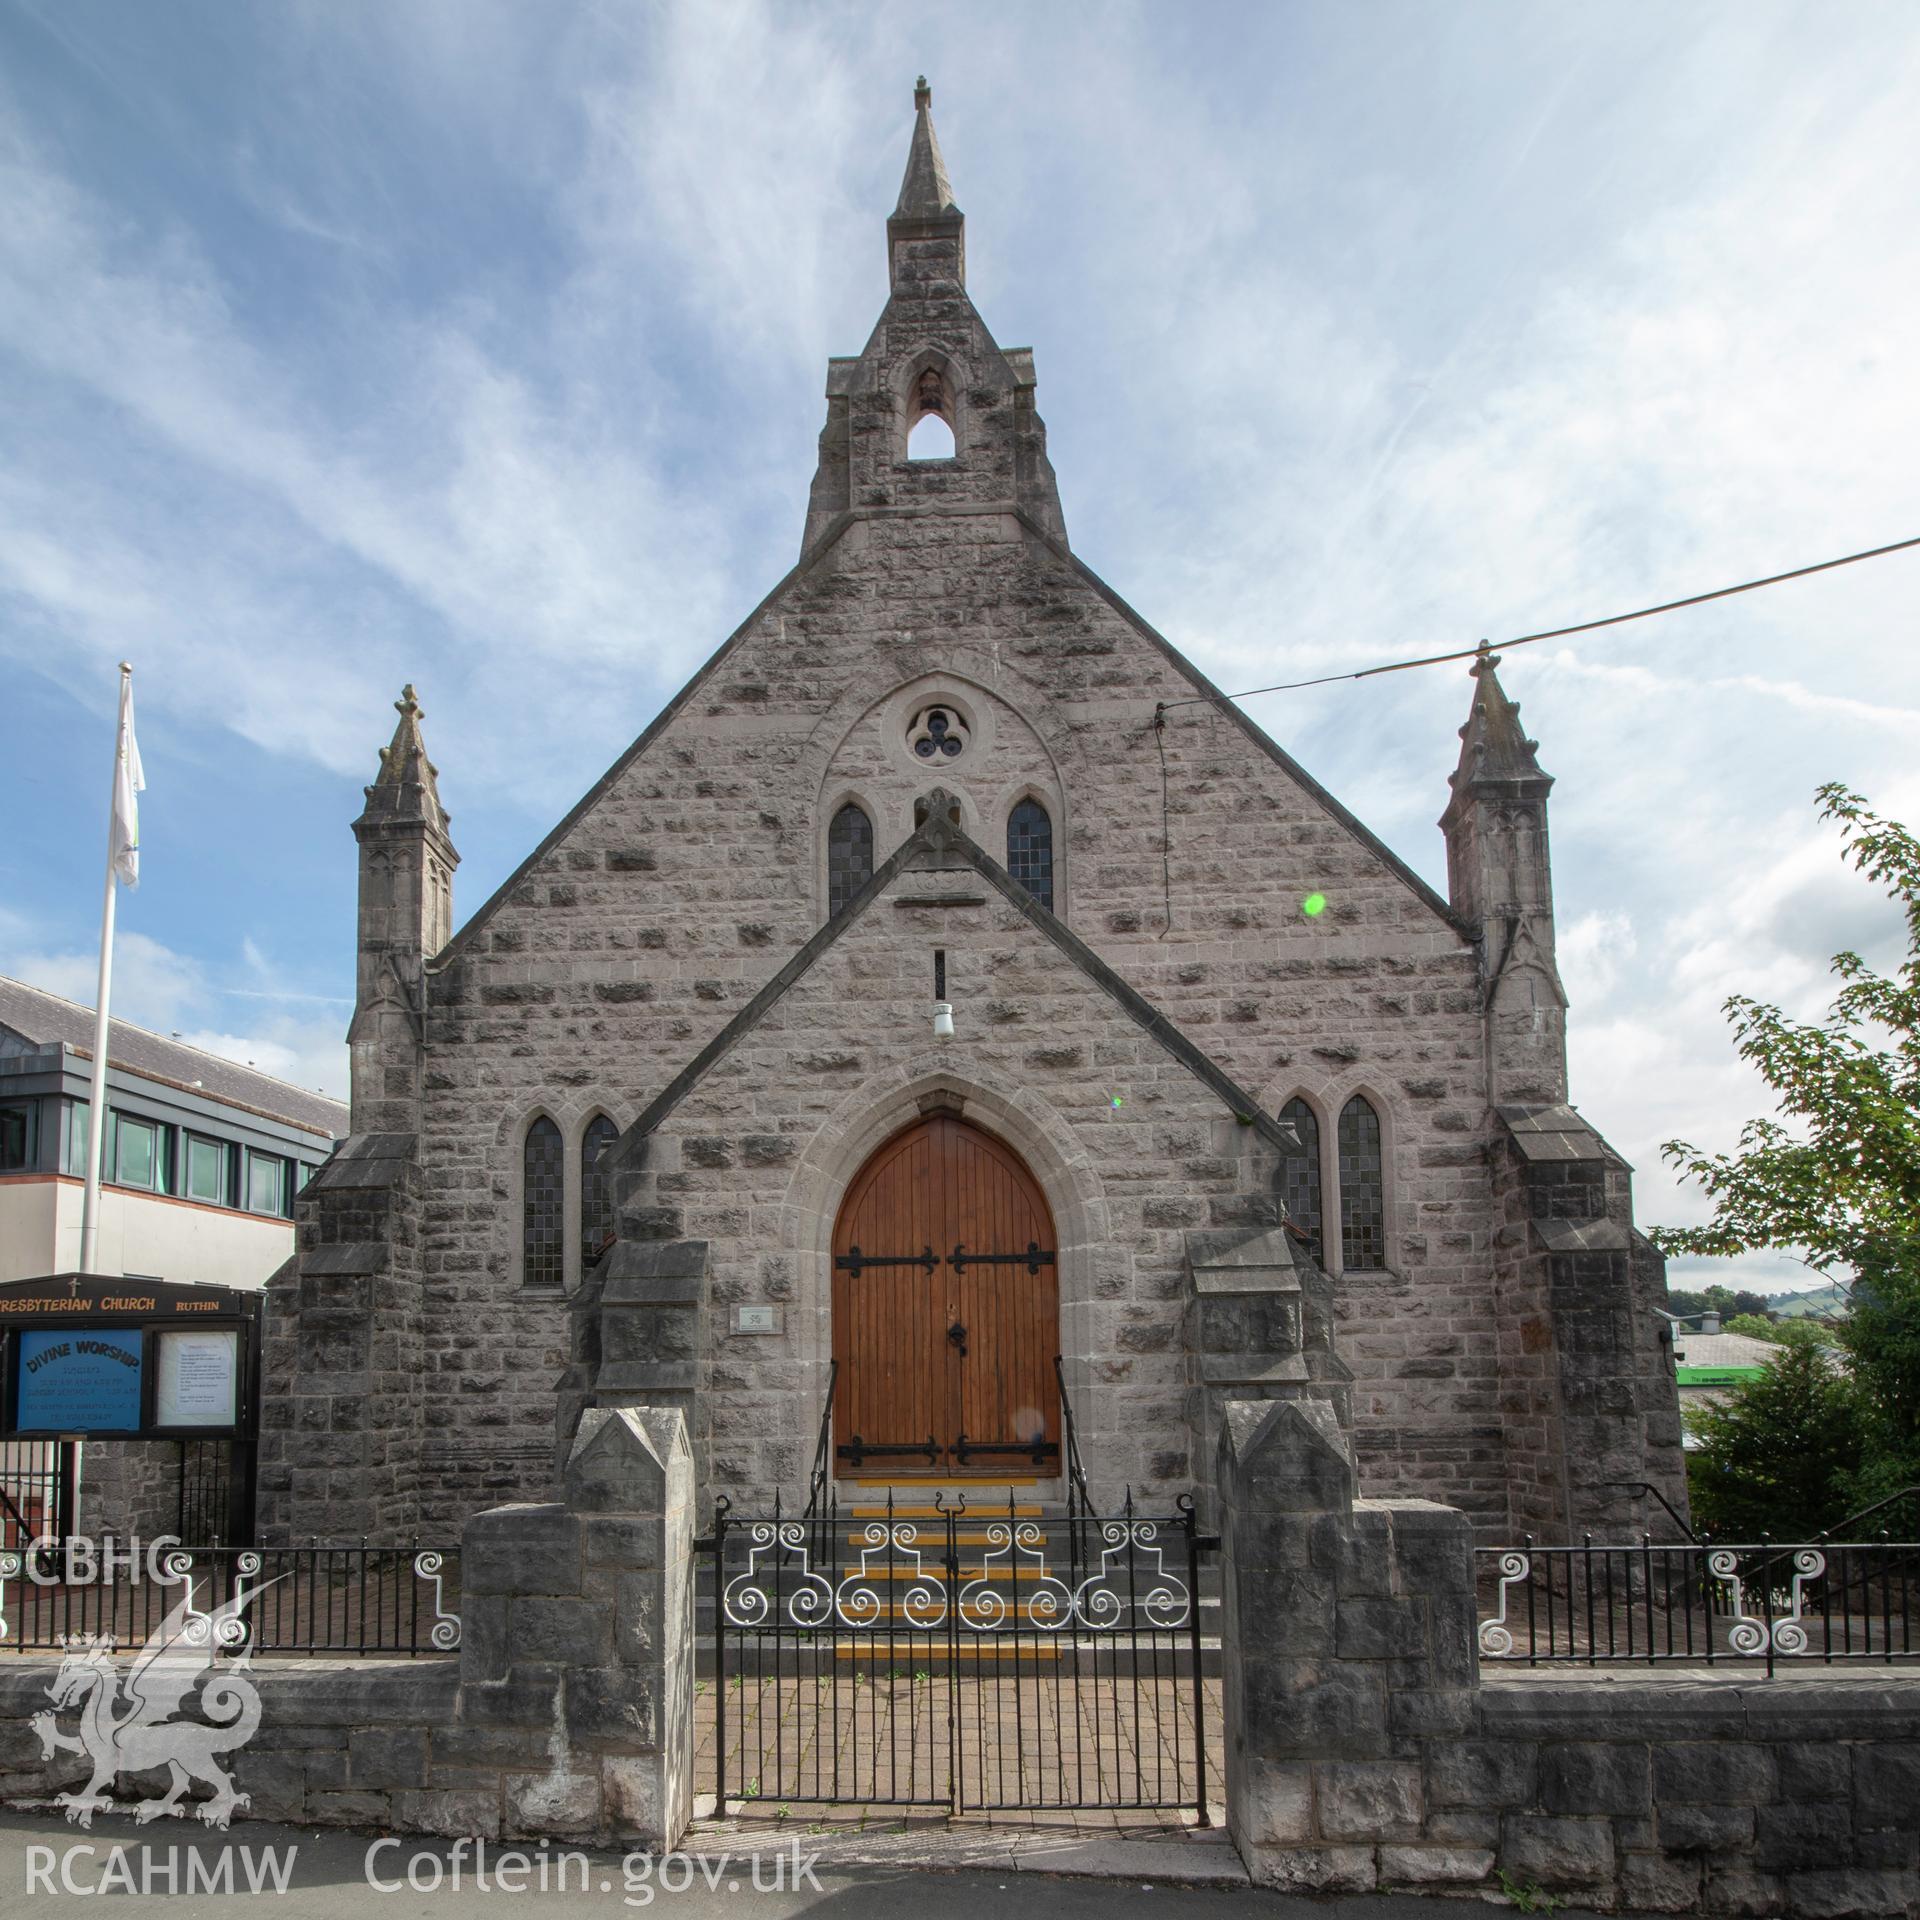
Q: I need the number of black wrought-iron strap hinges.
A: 4